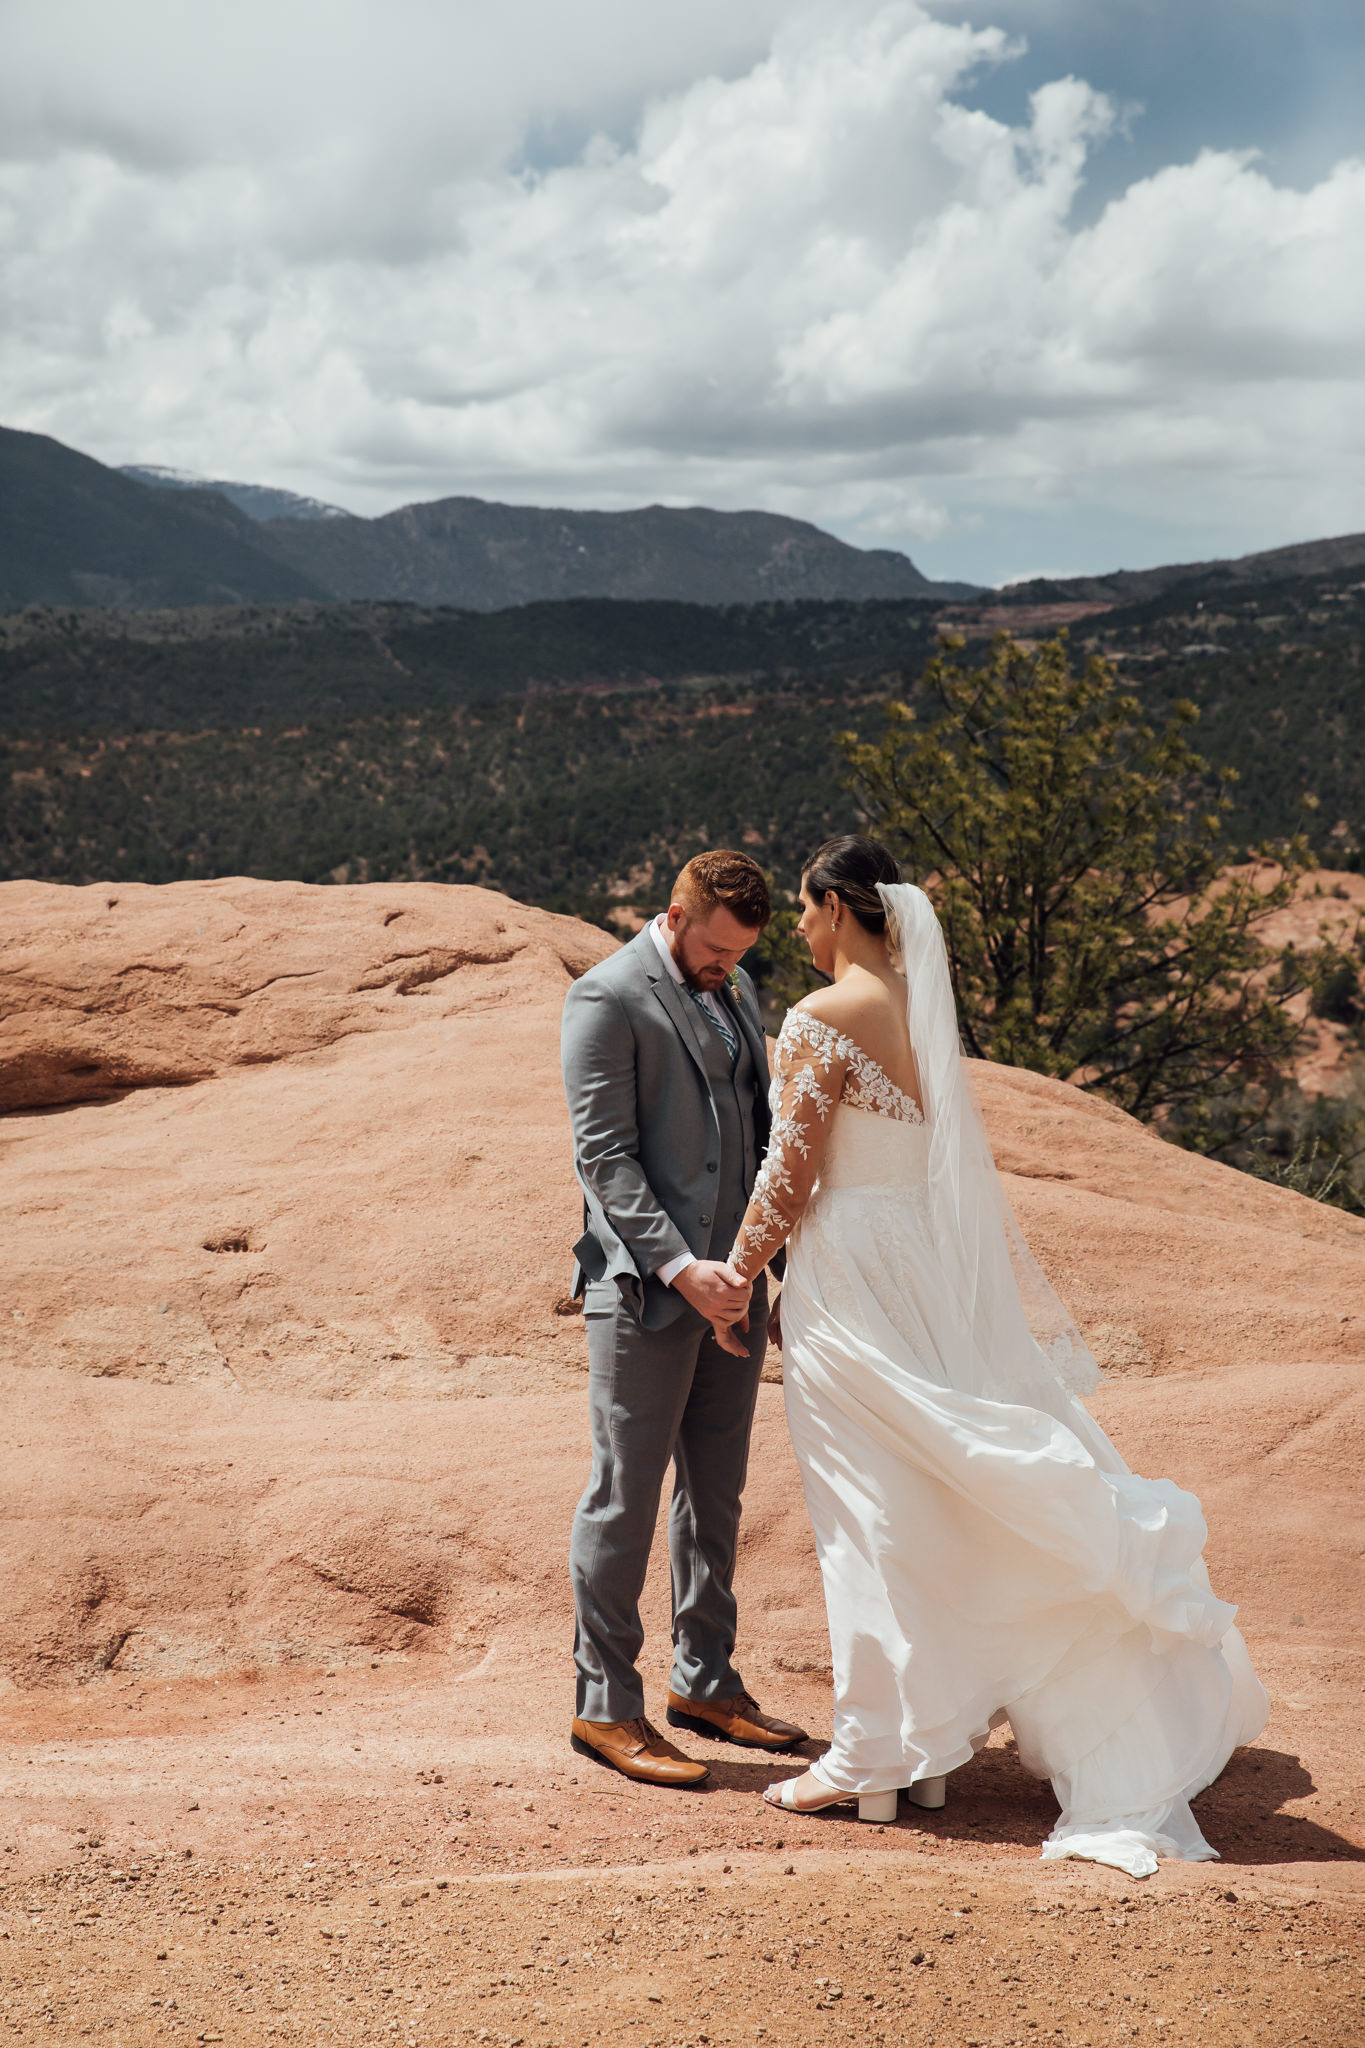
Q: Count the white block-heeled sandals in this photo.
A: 2